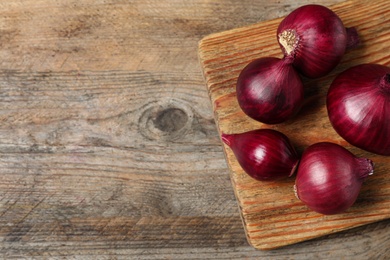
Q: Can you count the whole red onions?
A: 5